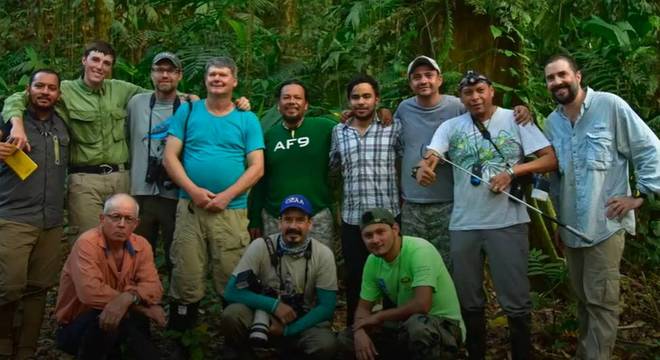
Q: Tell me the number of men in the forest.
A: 12